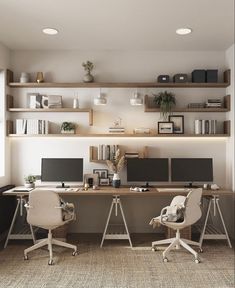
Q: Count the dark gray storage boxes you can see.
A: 4